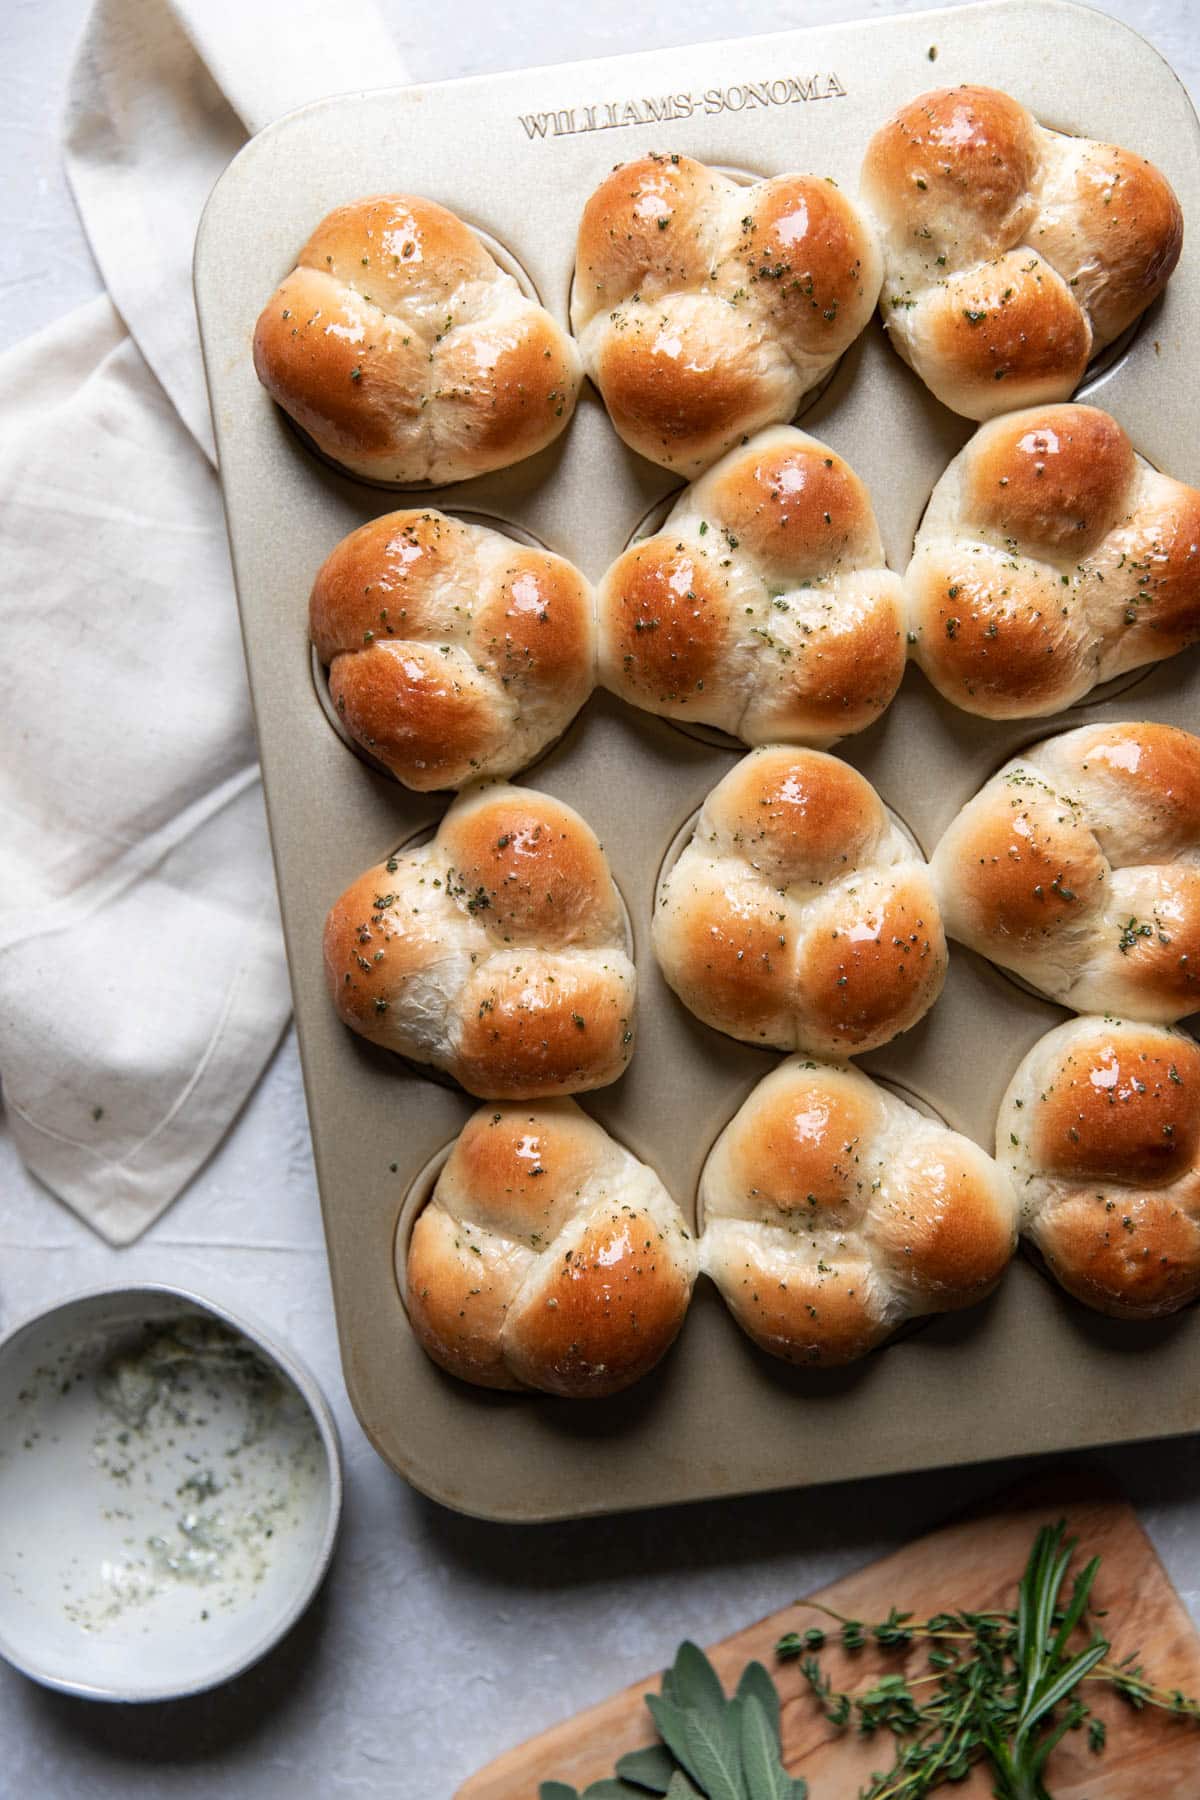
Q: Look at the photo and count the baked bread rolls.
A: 12